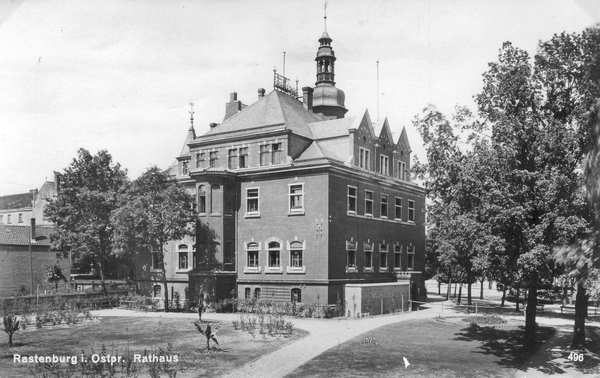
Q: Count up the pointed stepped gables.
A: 3